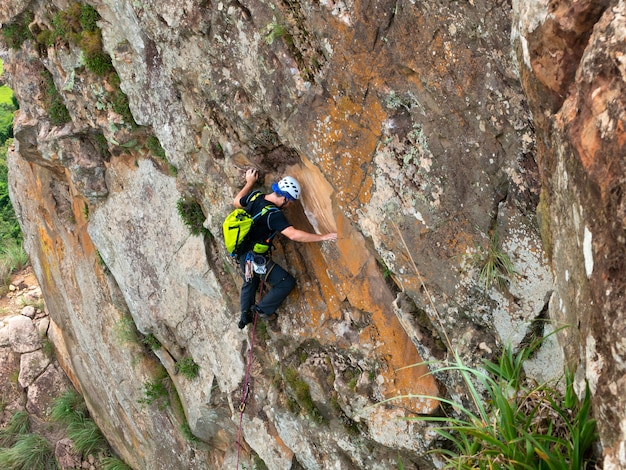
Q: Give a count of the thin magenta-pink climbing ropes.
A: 1